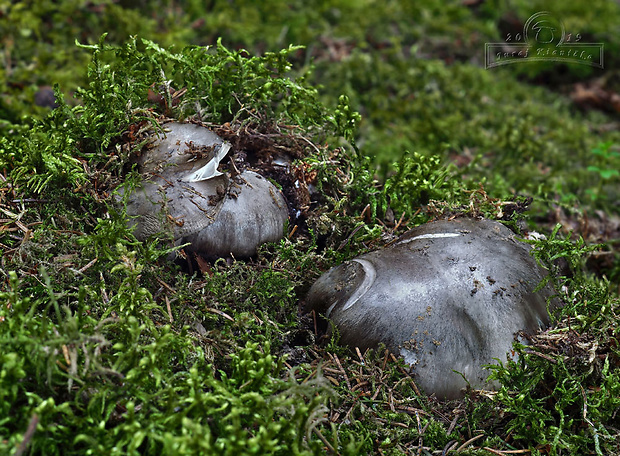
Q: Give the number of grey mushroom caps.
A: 3